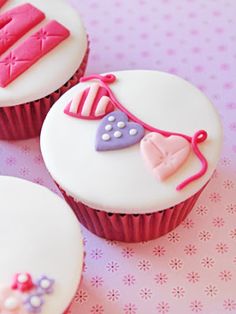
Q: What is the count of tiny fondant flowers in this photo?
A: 4